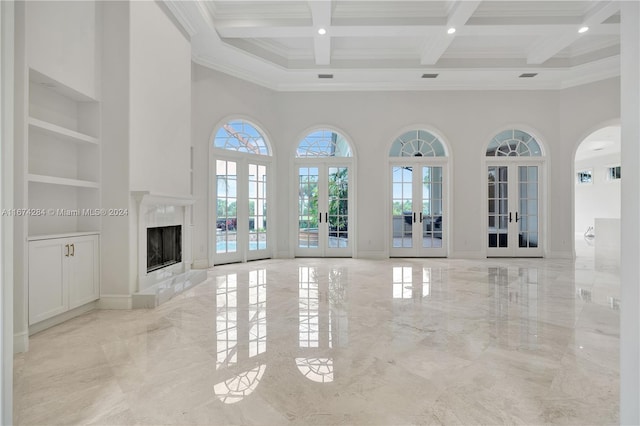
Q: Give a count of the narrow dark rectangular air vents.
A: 3